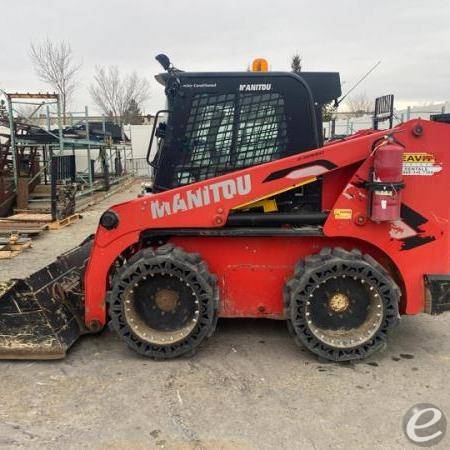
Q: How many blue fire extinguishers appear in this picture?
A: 0